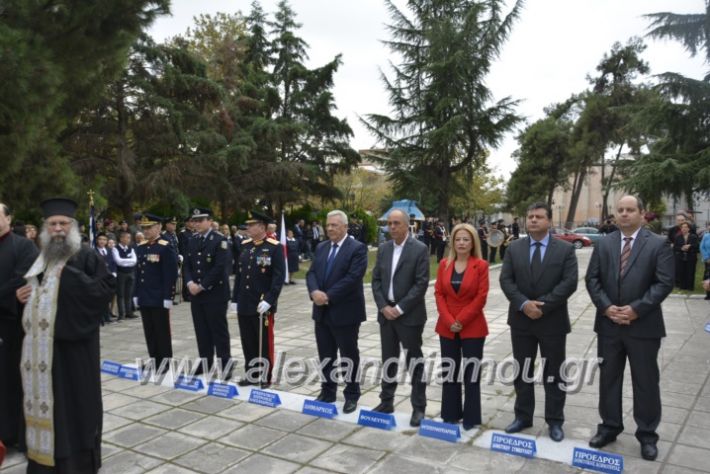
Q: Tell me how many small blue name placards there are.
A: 10